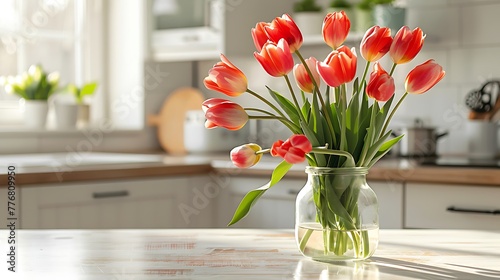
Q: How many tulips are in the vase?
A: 14